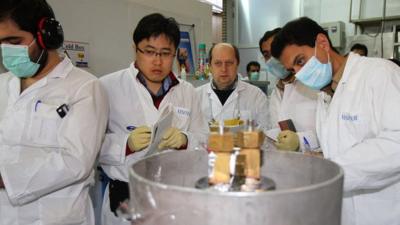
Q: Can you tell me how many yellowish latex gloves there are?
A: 3